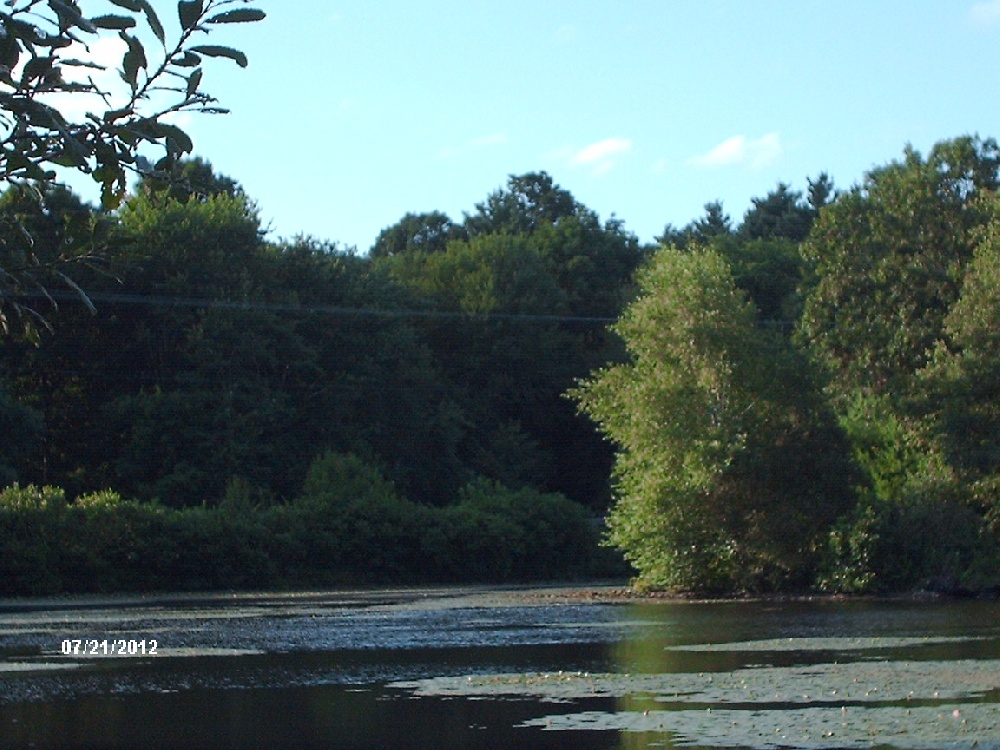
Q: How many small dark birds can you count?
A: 0